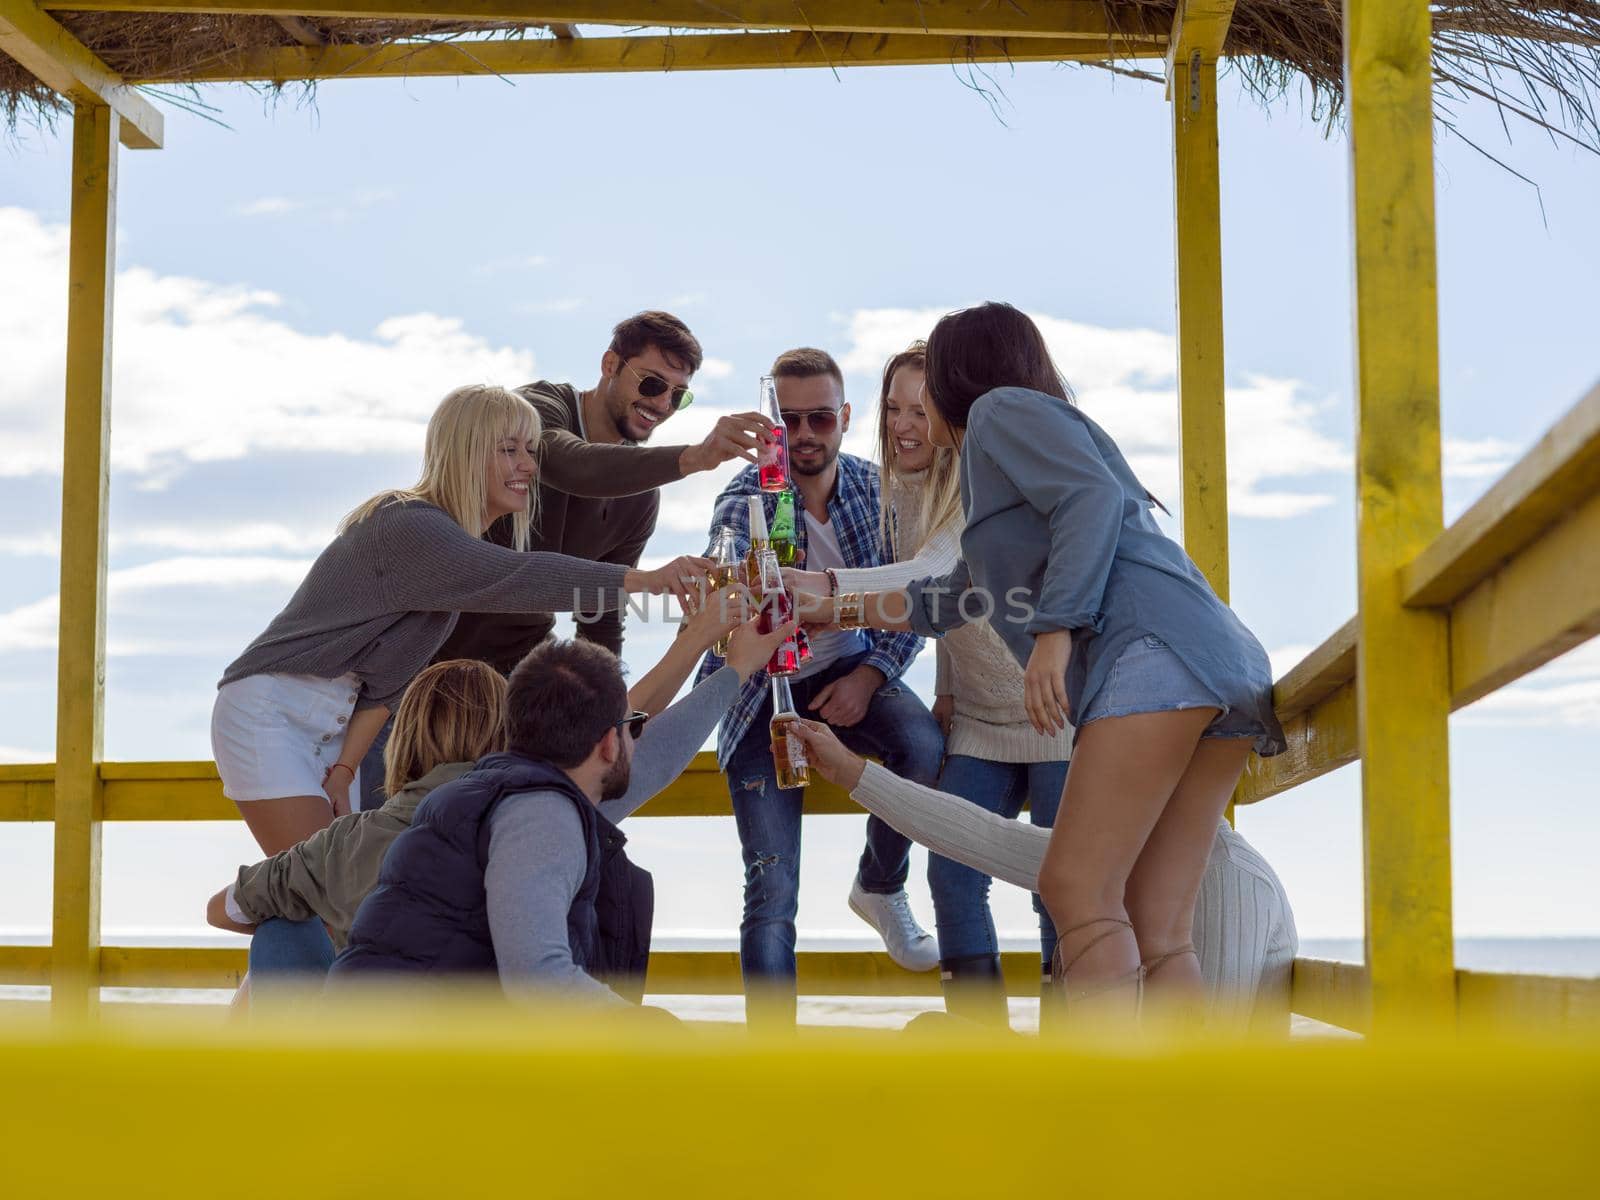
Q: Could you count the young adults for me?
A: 8